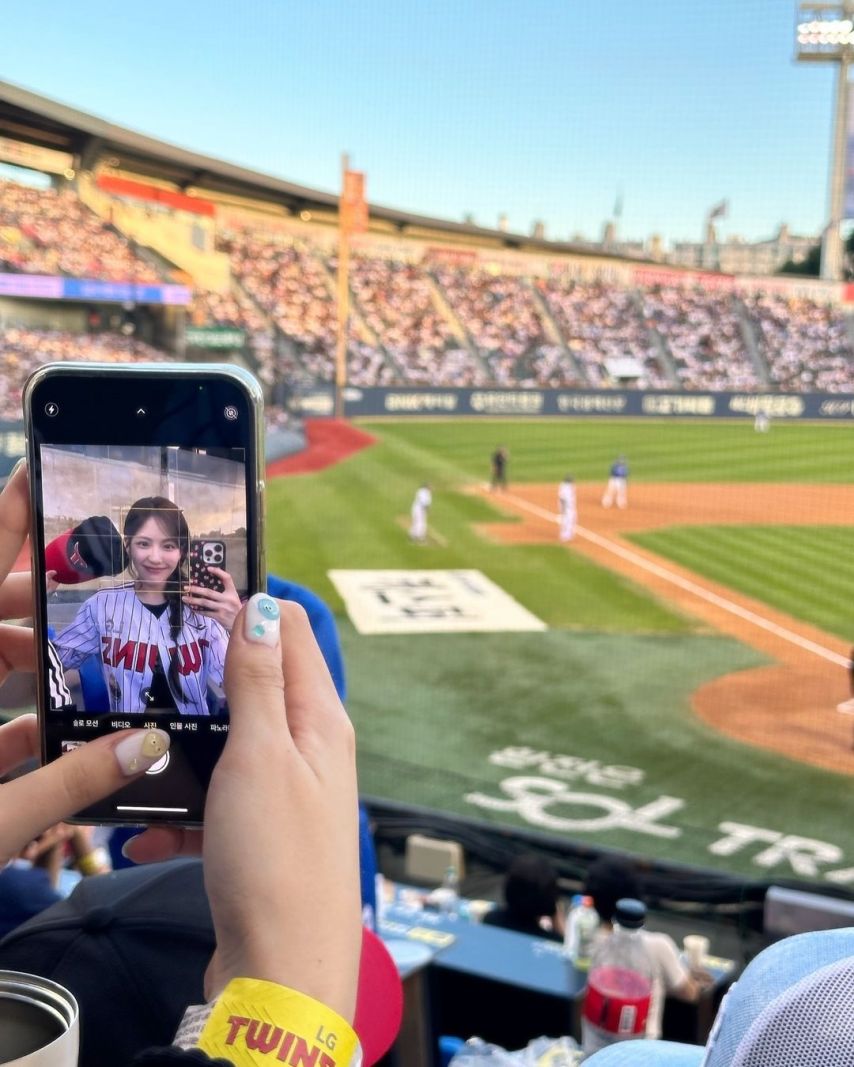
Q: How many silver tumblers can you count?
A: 1